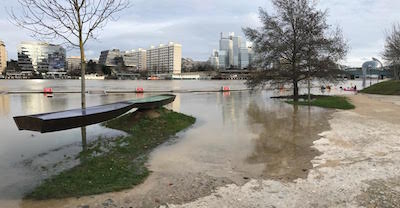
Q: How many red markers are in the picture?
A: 3